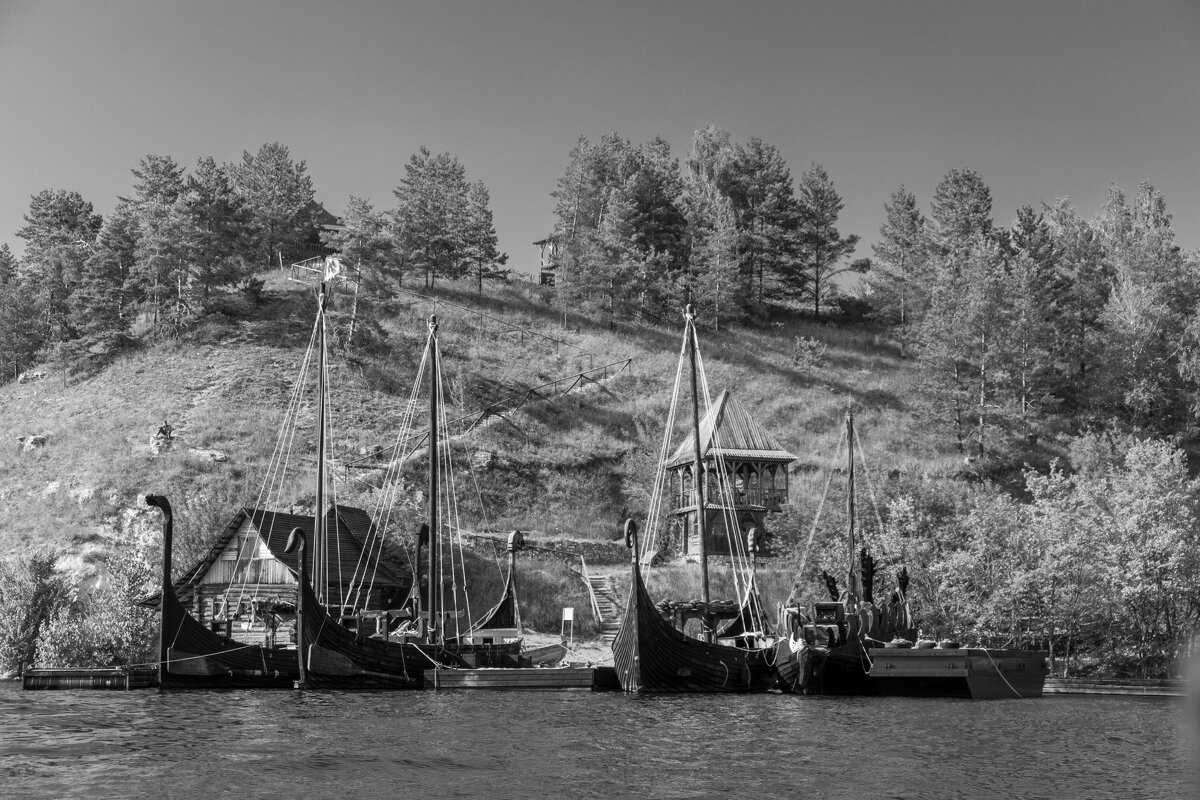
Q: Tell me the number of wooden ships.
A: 4